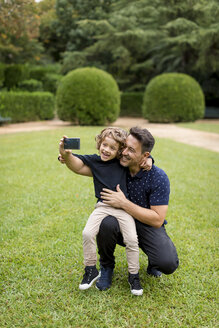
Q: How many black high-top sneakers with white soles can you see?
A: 2